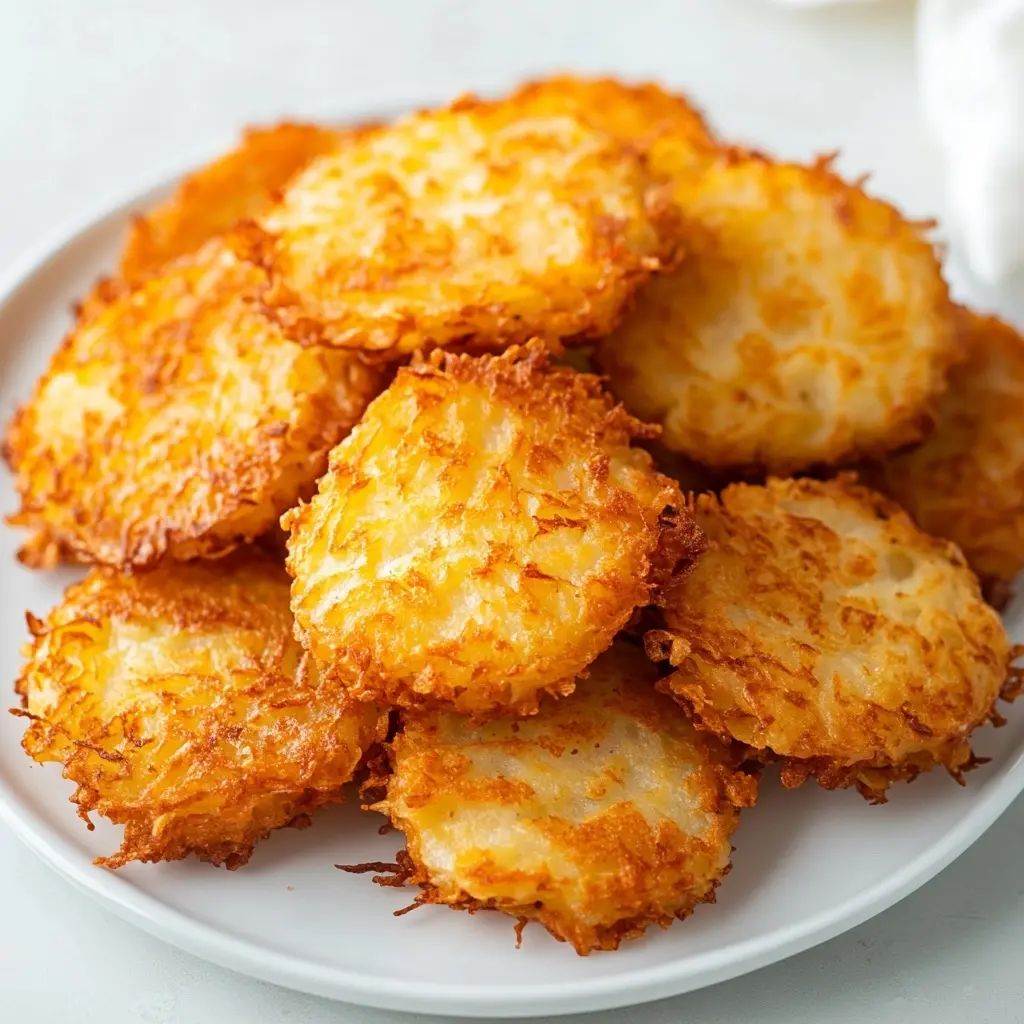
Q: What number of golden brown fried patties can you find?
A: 10